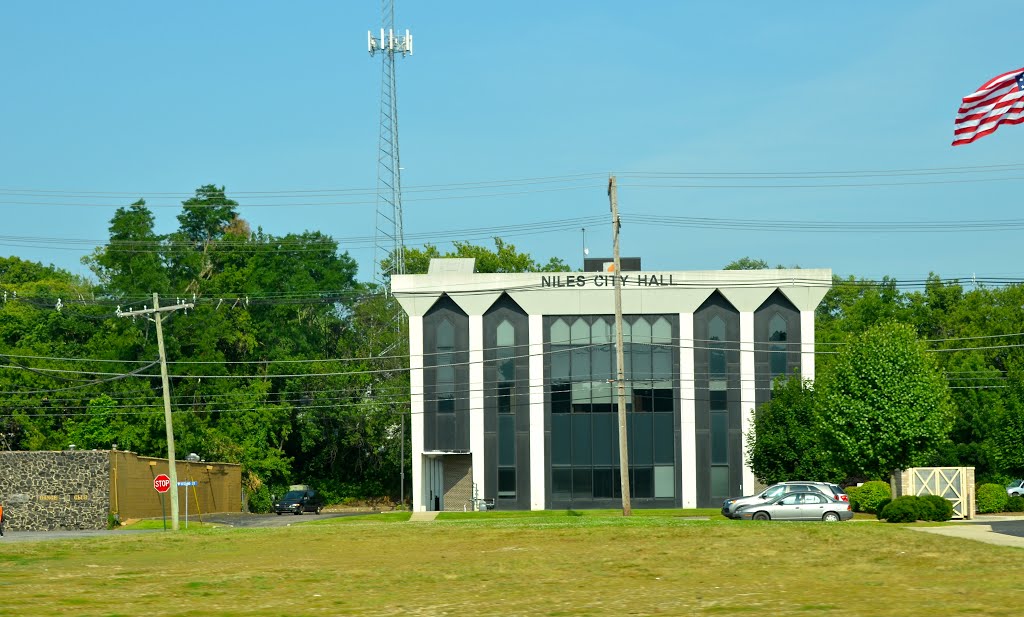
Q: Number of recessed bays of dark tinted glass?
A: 5